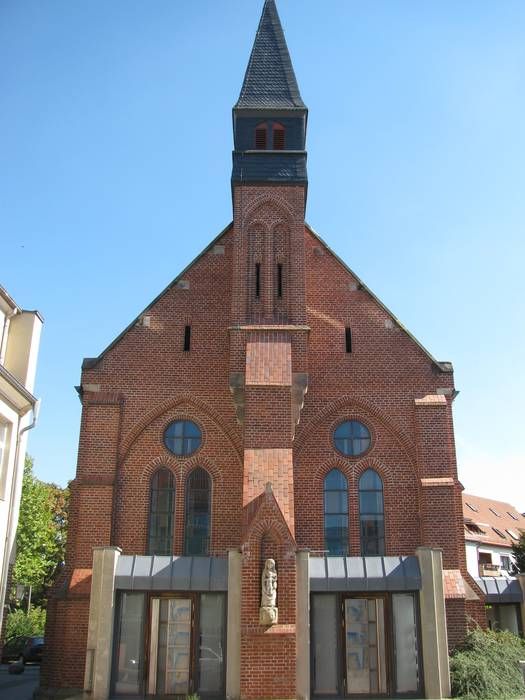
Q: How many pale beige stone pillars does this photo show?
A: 4